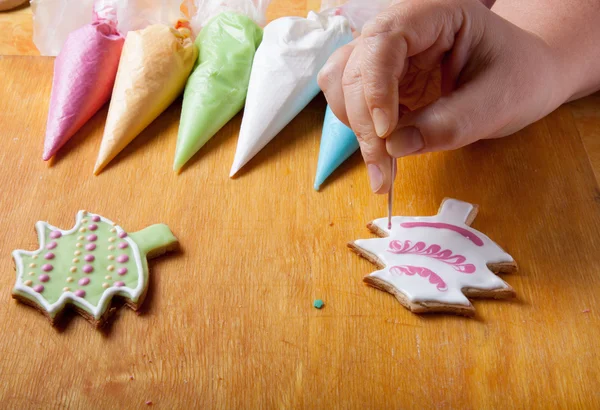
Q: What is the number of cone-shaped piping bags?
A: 5